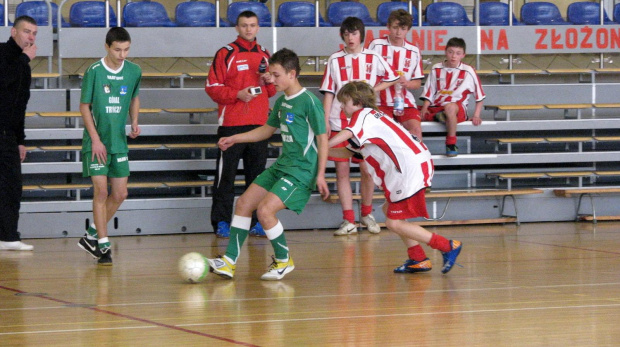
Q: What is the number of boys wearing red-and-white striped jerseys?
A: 4